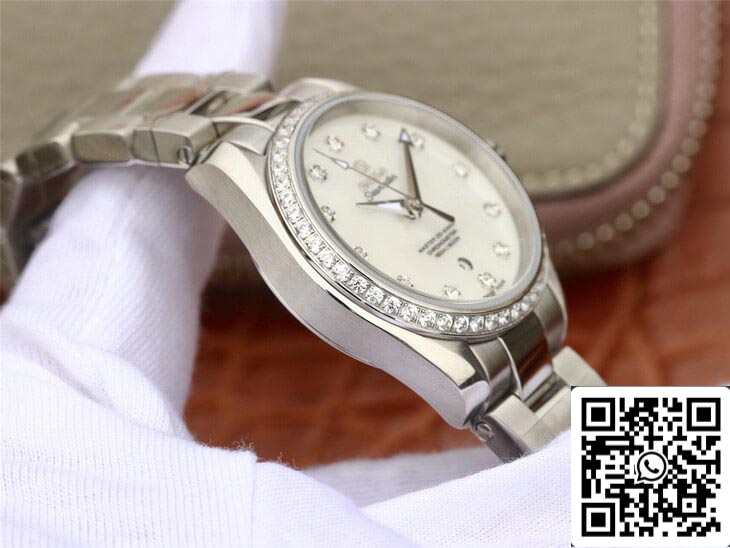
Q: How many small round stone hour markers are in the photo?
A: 12